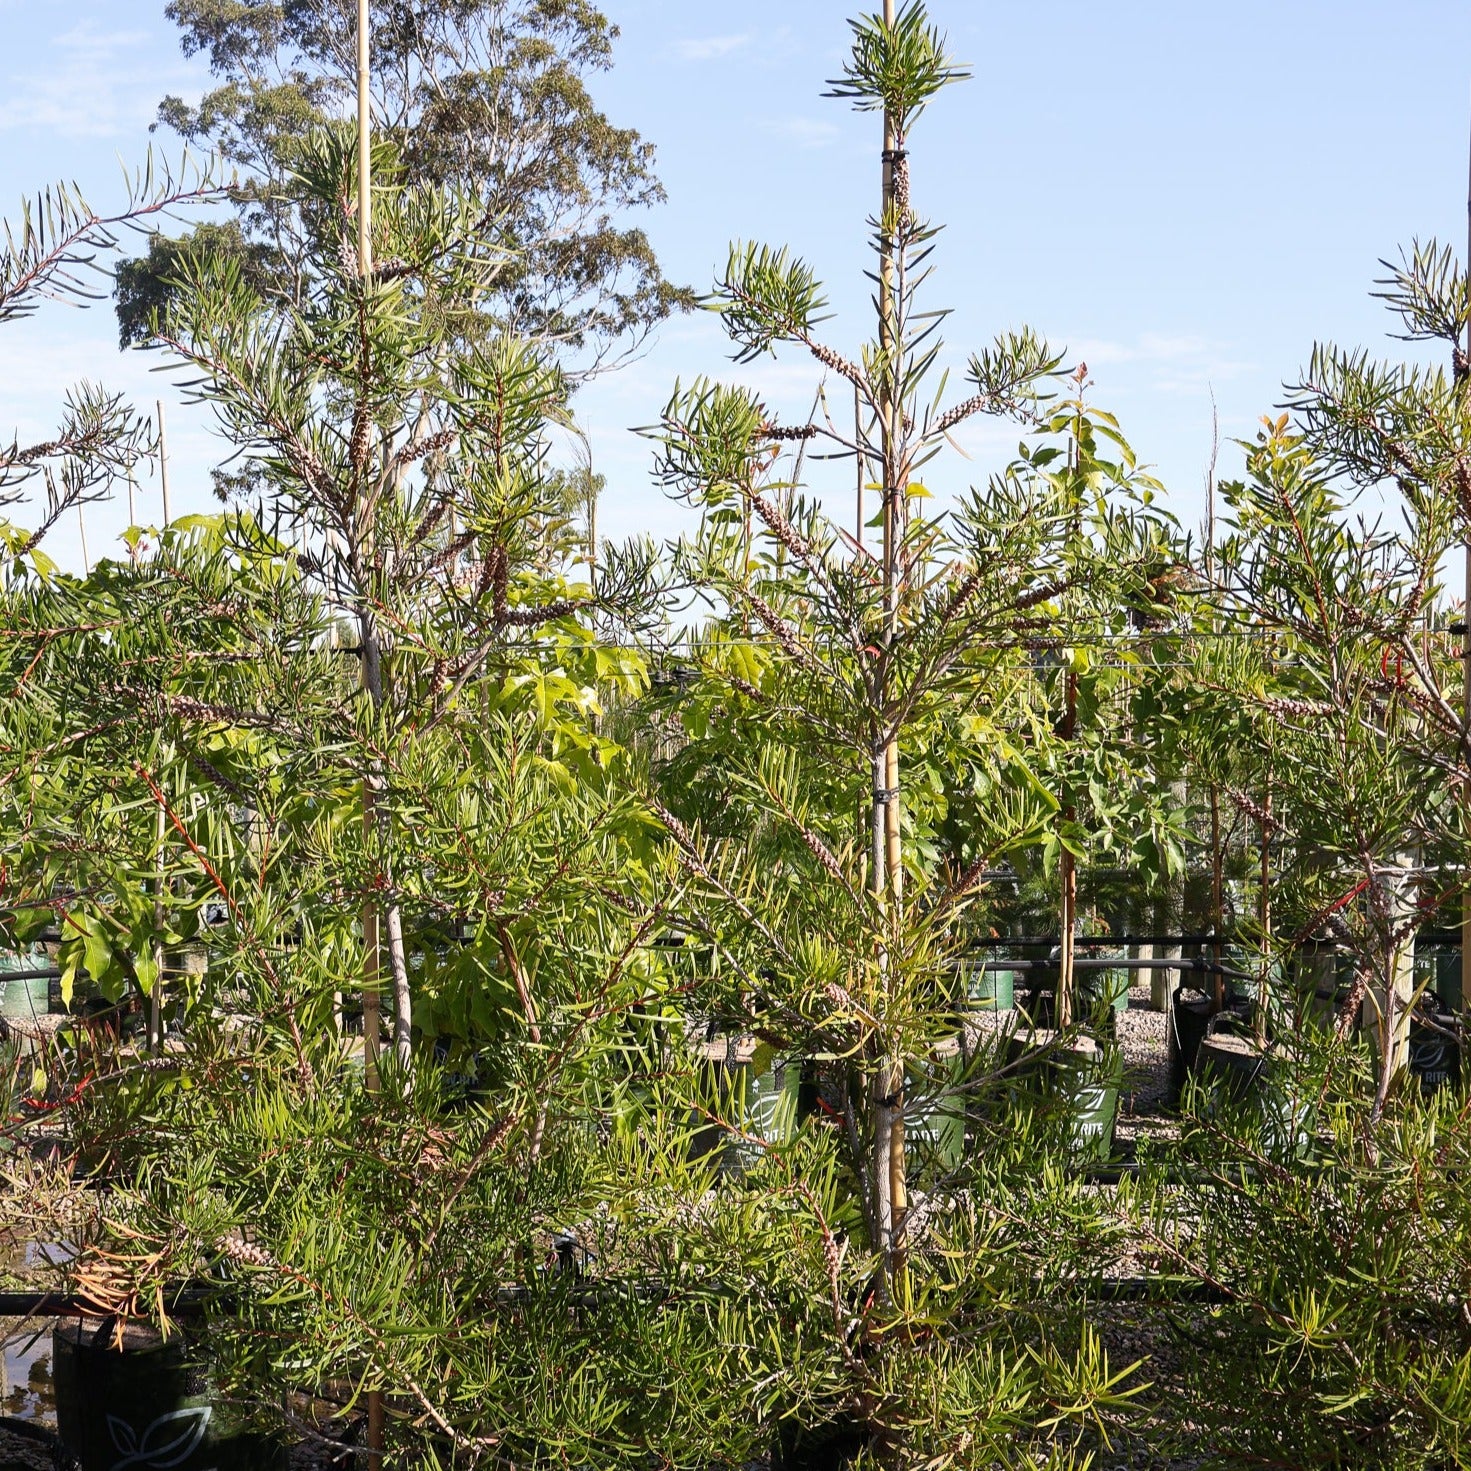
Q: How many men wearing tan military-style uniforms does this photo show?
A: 0